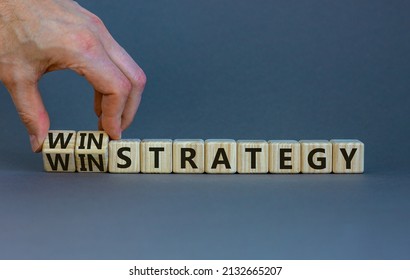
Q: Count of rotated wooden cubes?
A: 2